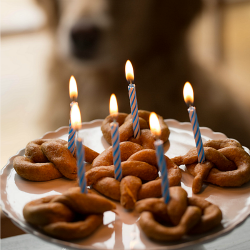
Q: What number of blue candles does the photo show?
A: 6